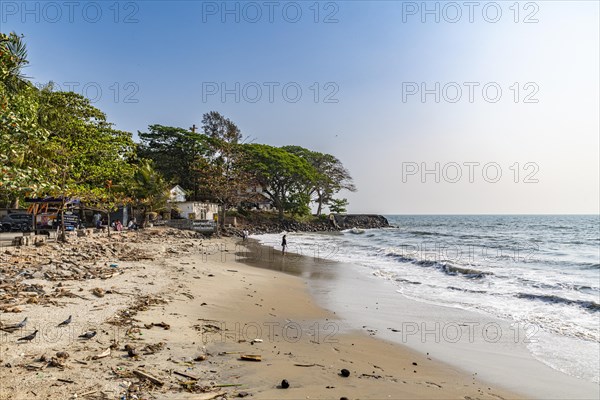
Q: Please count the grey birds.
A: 4